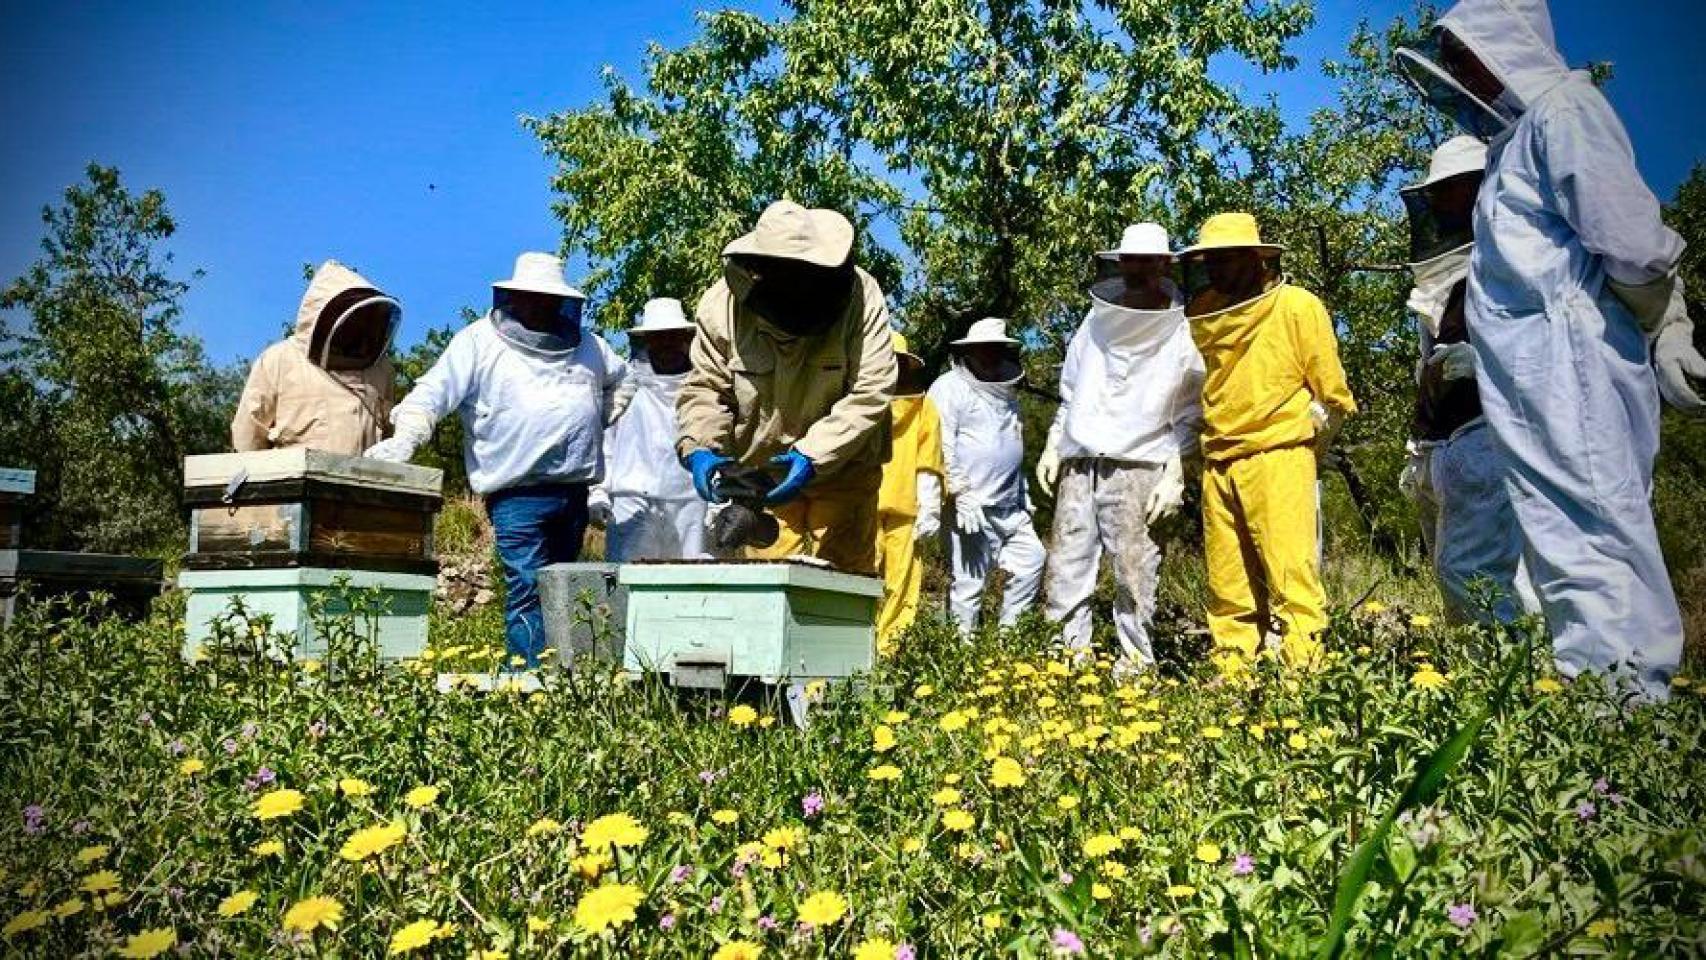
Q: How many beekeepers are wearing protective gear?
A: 10